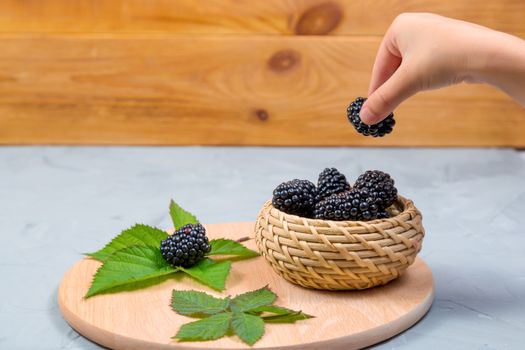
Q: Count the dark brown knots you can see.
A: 3